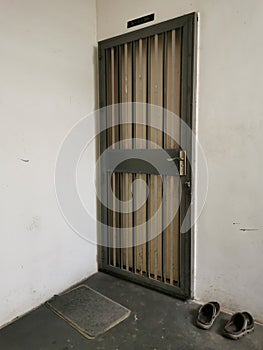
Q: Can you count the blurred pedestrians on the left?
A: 0